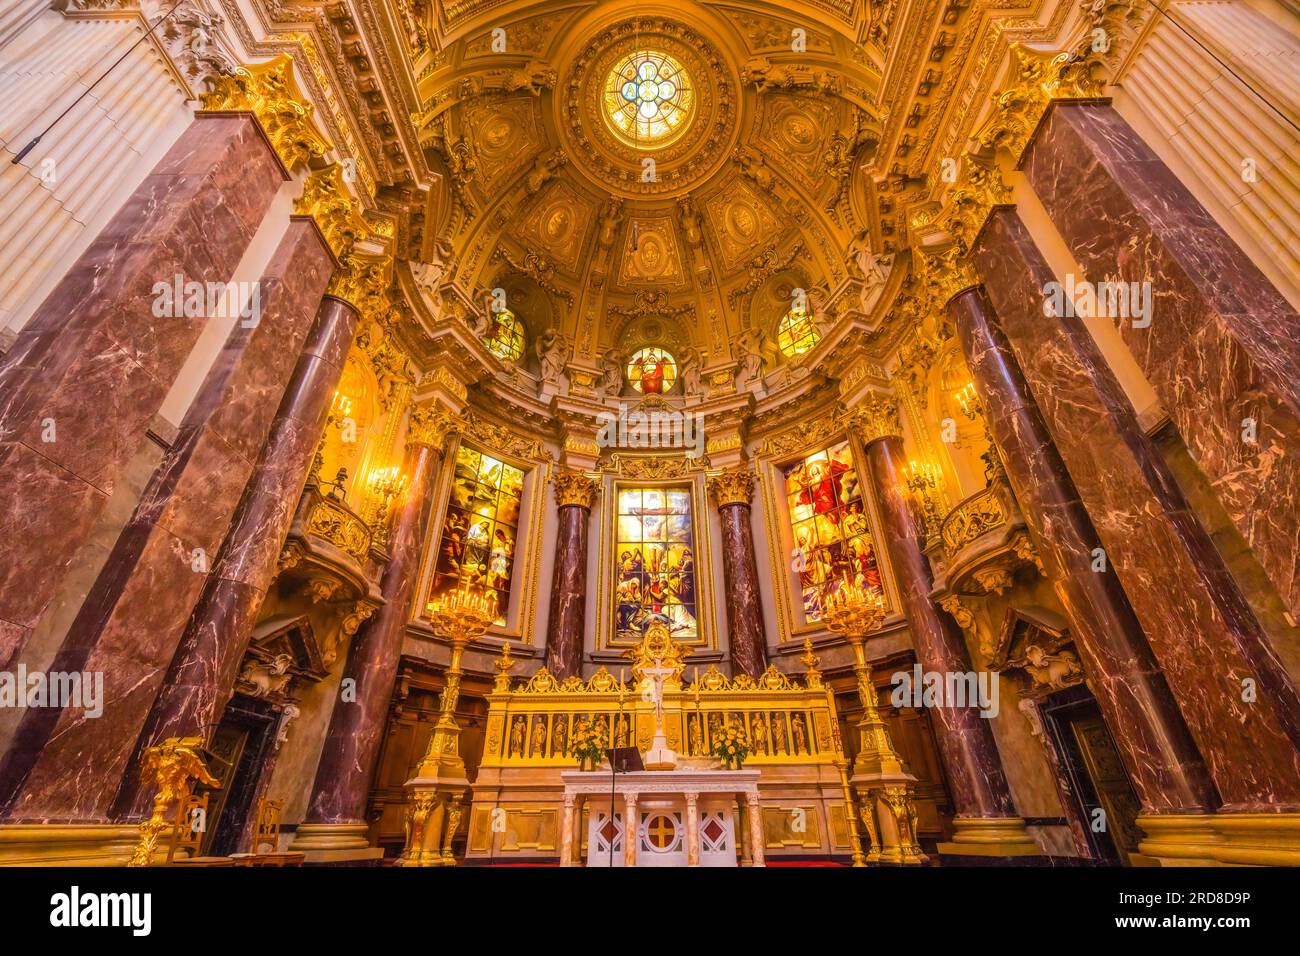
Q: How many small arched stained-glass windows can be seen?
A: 3